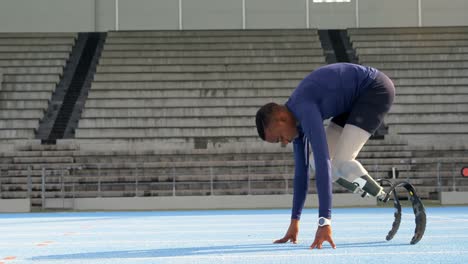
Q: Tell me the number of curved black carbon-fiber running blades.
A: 2